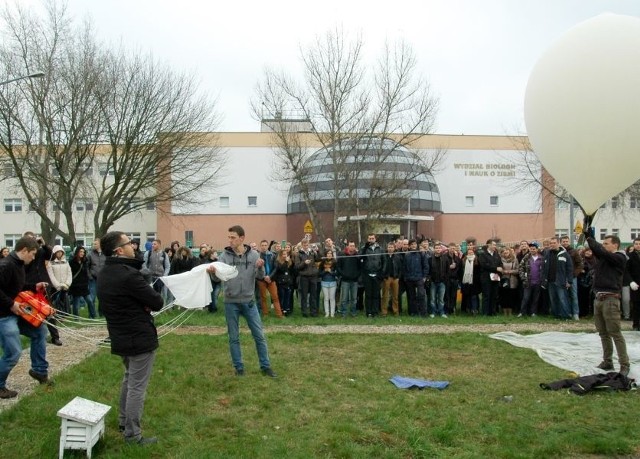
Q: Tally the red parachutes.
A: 0